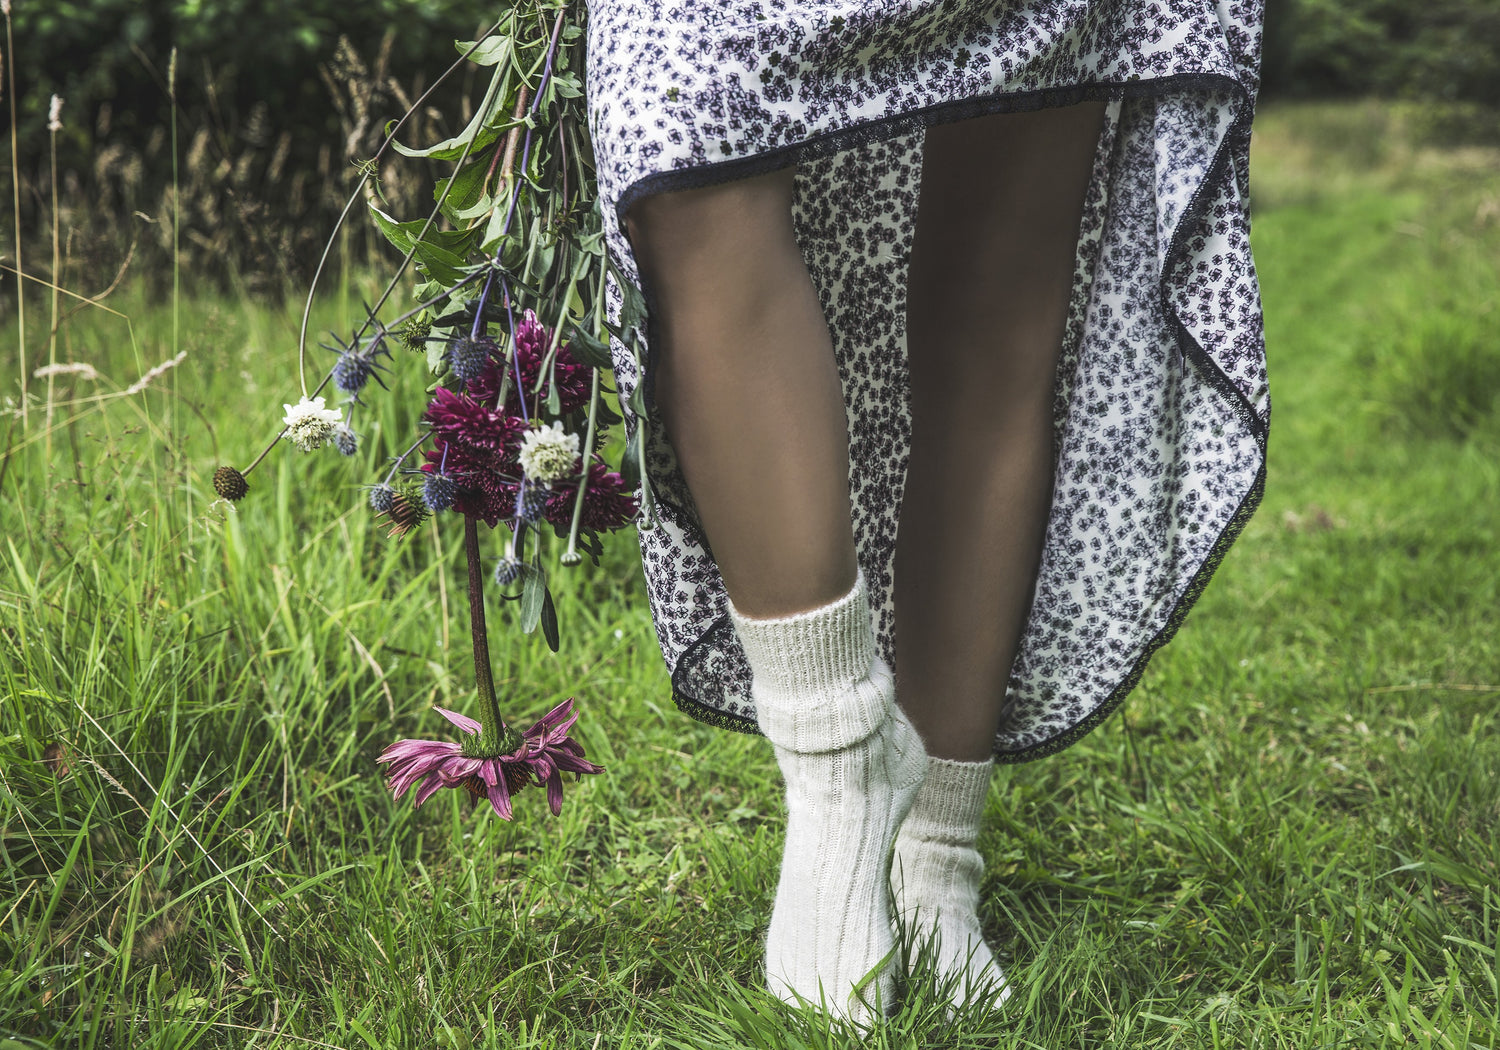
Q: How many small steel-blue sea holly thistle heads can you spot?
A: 7